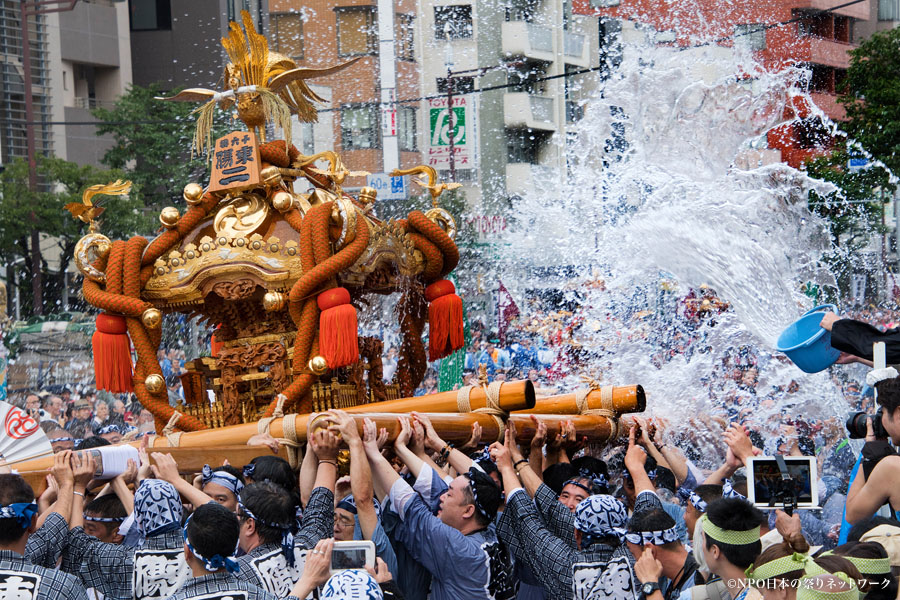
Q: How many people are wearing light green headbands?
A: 5